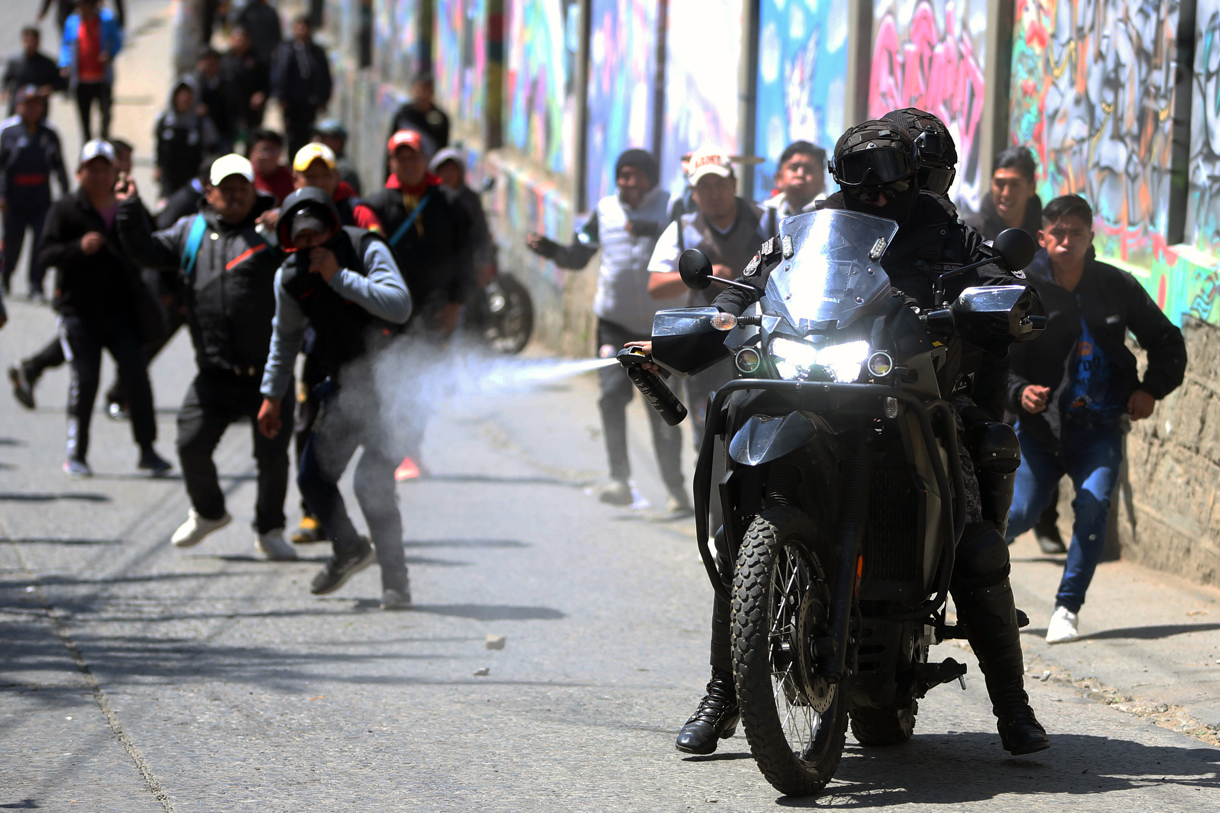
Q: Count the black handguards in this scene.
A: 2